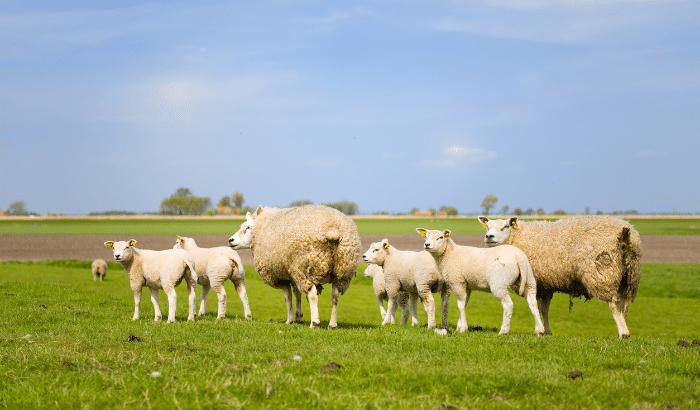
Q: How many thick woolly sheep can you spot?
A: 2